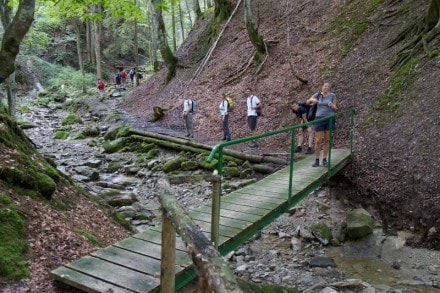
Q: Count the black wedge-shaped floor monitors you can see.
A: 0